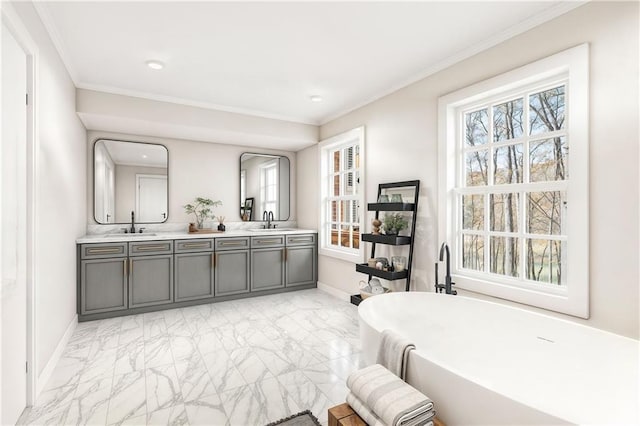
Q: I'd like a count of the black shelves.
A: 4